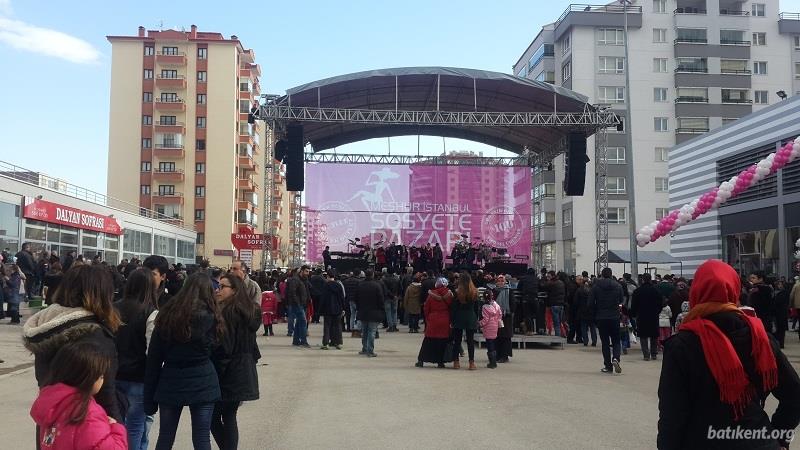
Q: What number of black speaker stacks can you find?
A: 2